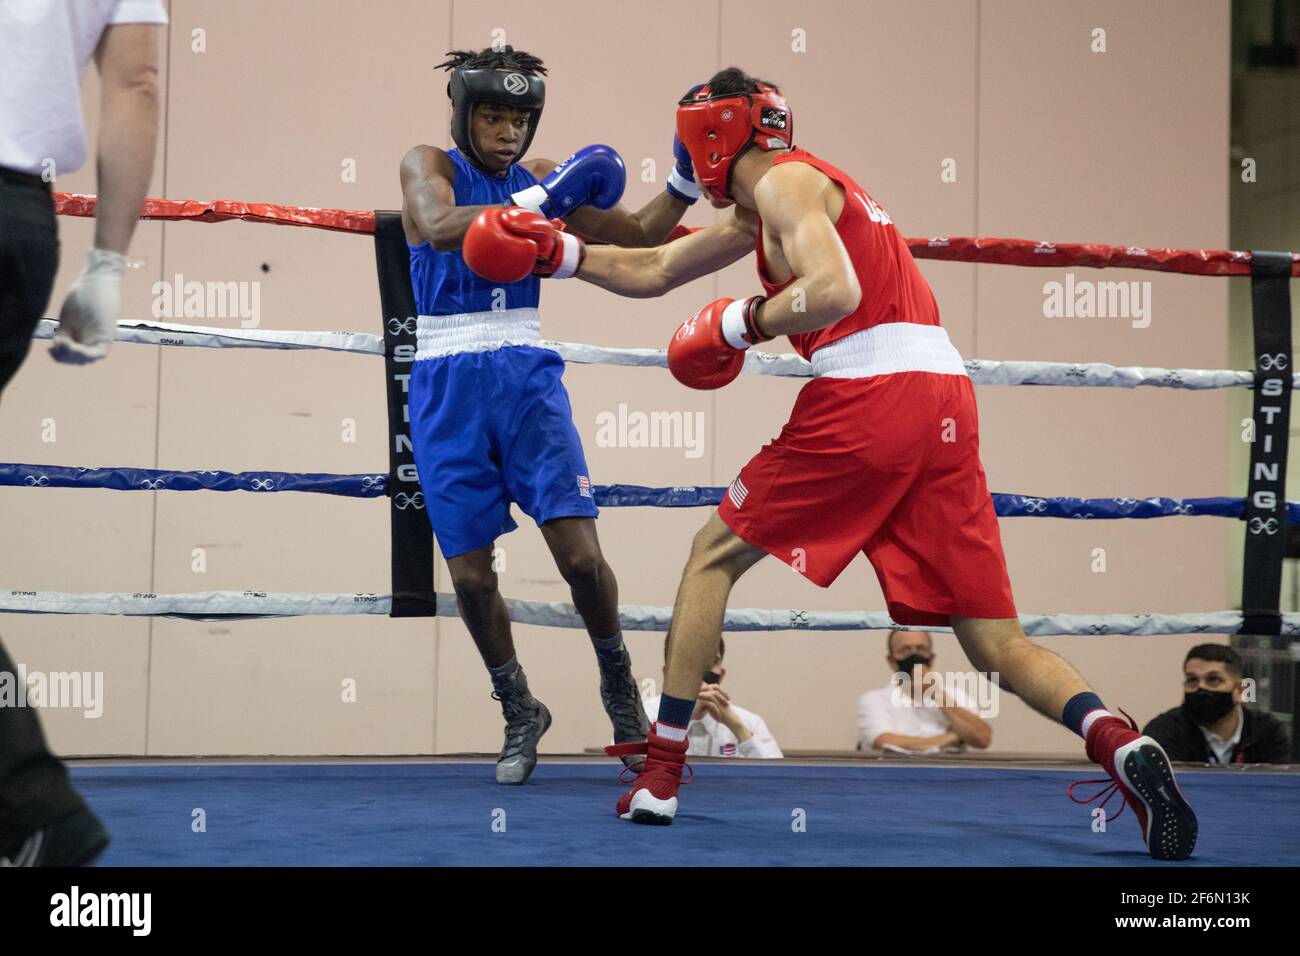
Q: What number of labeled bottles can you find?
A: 0